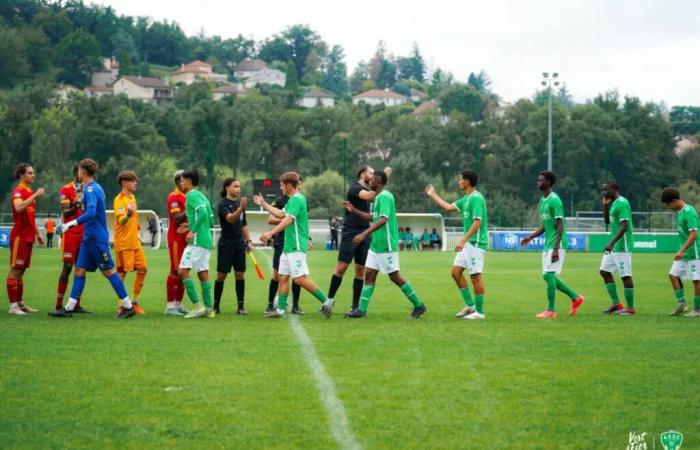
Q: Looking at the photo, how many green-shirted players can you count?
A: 7